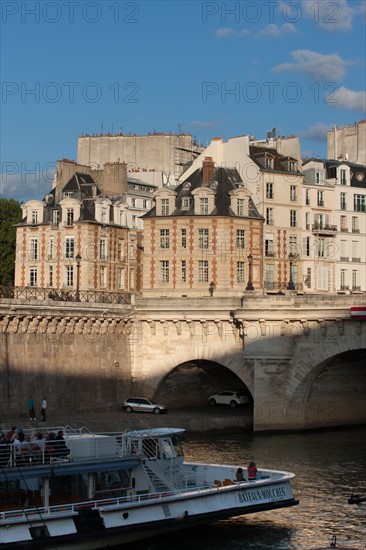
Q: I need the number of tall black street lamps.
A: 3